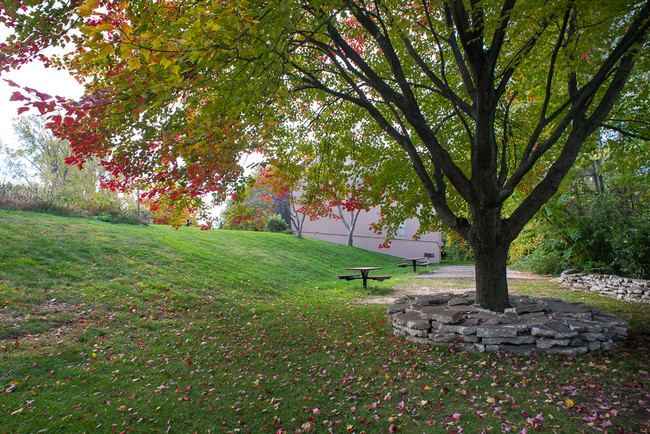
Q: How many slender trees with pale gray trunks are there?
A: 2